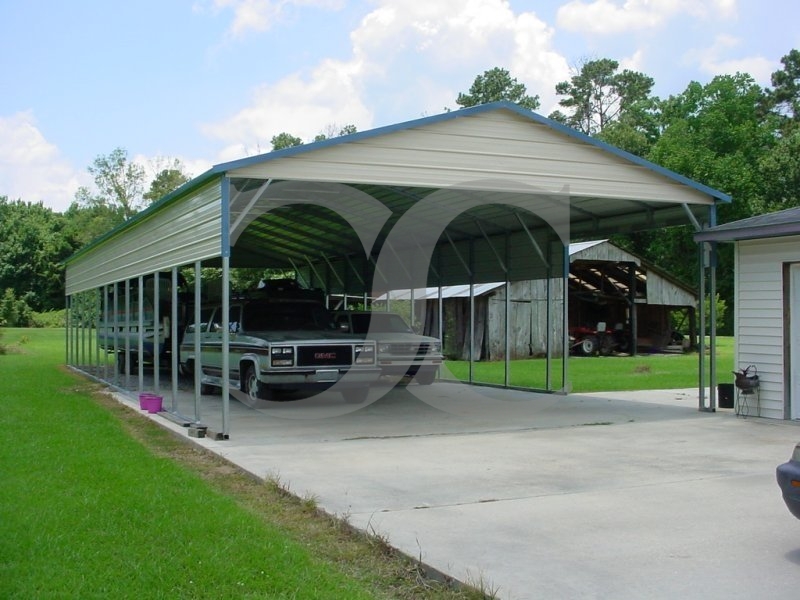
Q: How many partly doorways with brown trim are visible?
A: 1